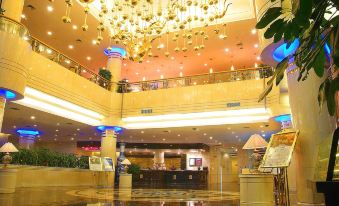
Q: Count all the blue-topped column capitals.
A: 6